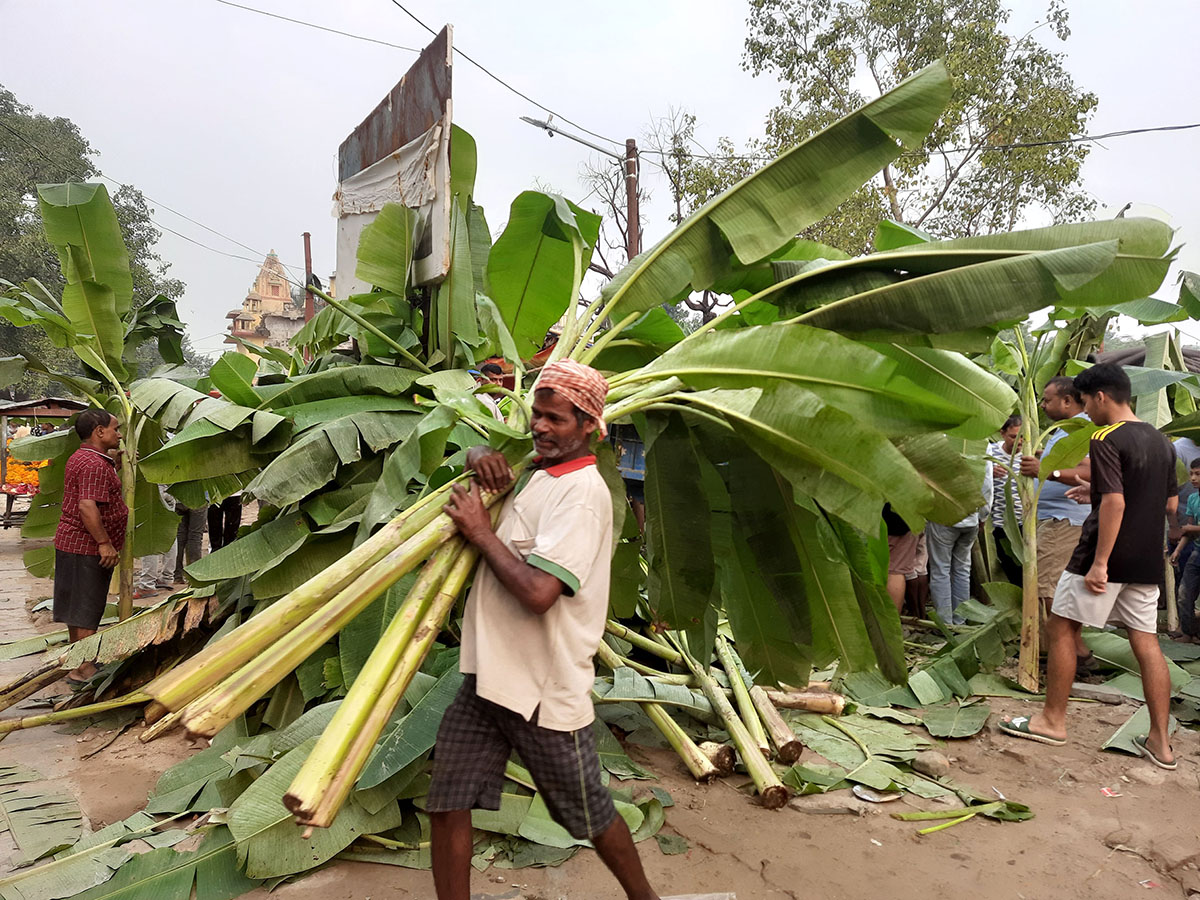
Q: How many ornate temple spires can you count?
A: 1